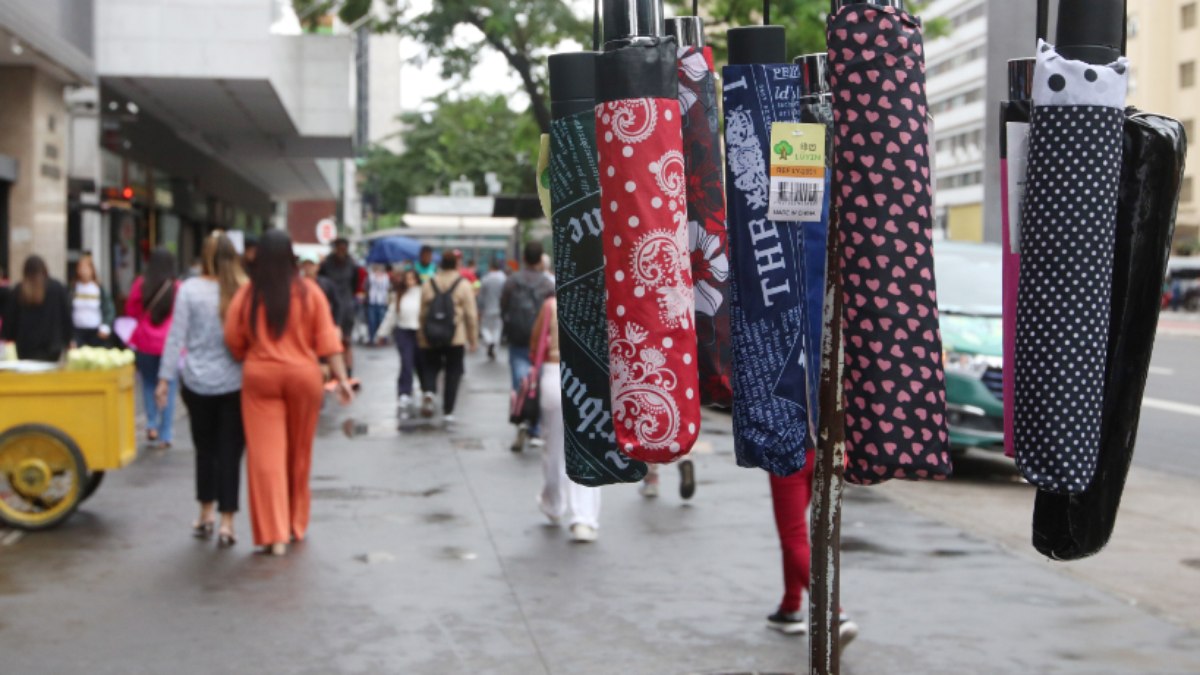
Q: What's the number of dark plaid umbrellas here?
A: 0